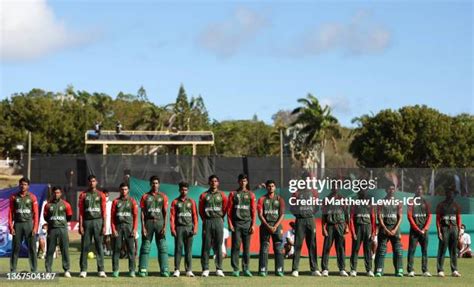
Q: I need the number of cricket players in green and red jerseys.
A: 15